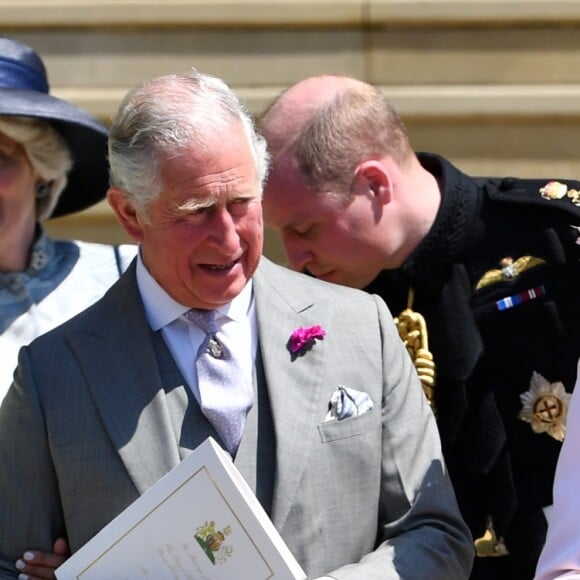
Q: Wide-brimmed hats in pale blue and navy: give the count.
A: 1